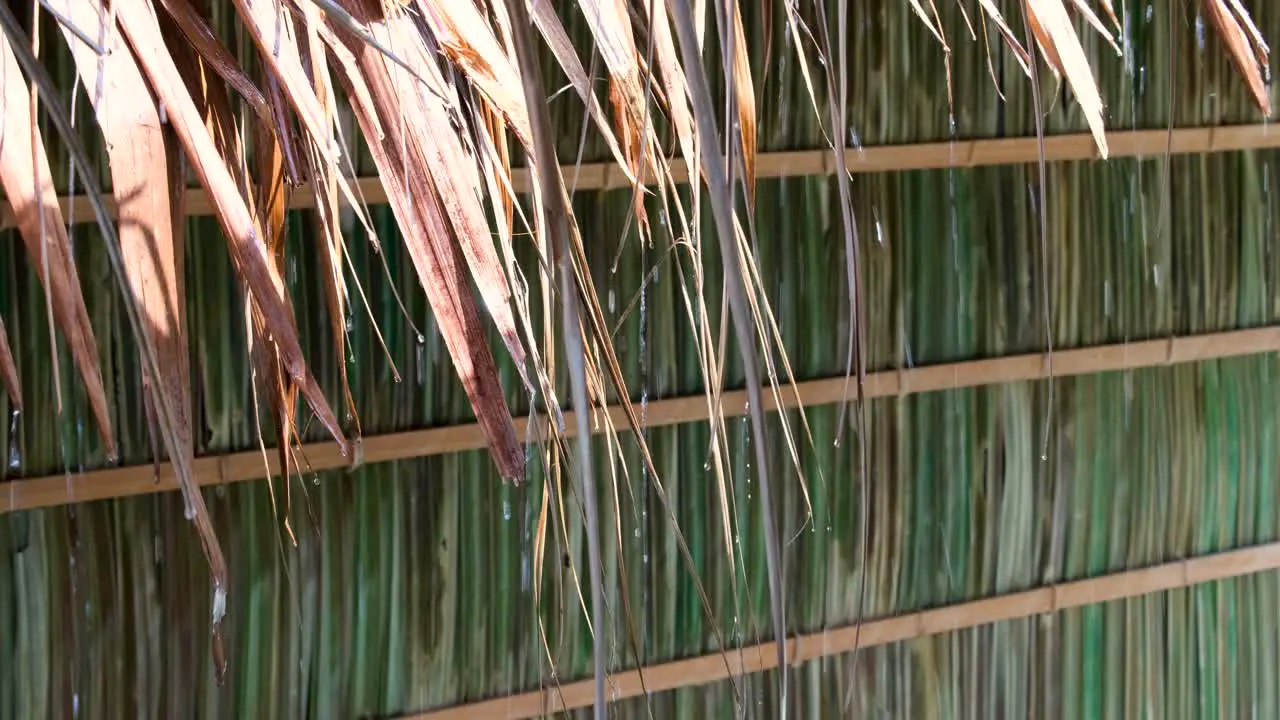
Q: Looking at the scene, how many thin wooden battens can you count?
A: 3